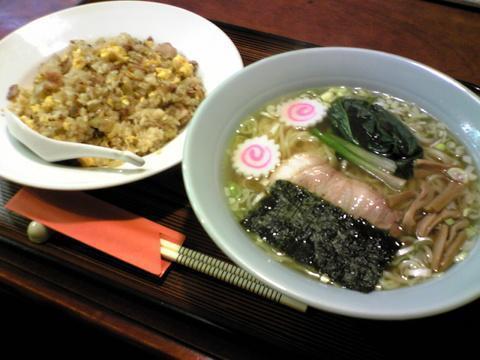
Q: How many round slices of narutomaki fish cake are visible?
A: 2